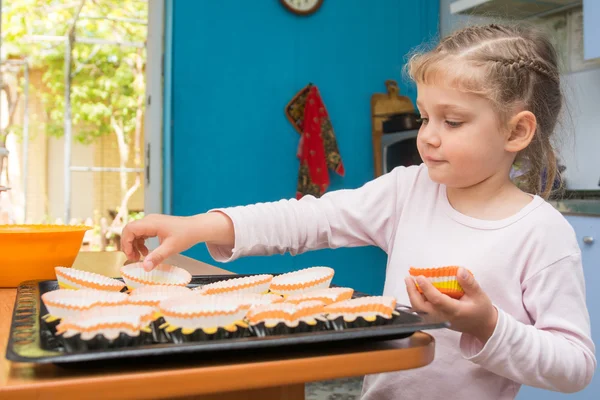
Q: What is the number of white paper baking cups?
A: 12